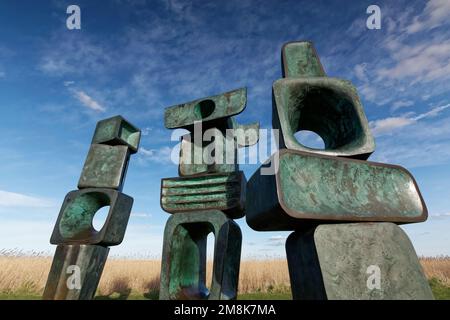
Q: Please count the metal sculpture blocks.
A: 12